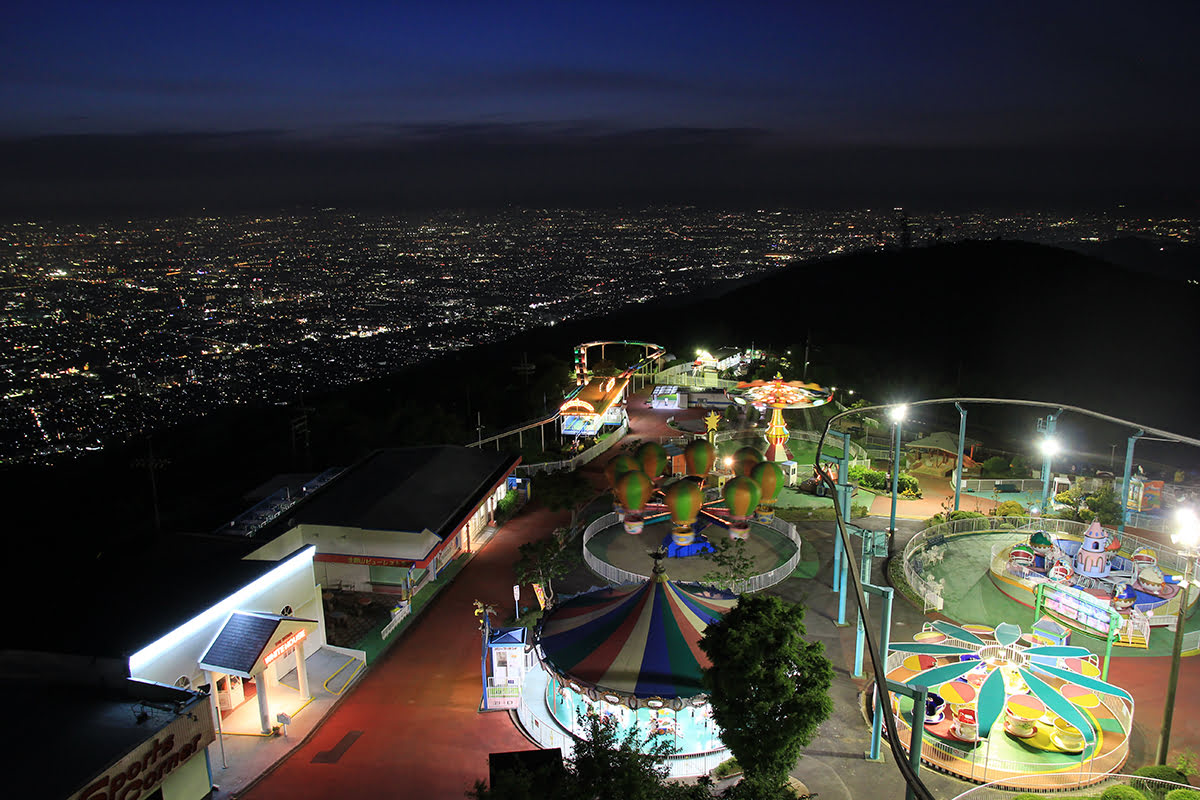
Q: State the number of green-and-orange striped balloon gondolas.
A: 8